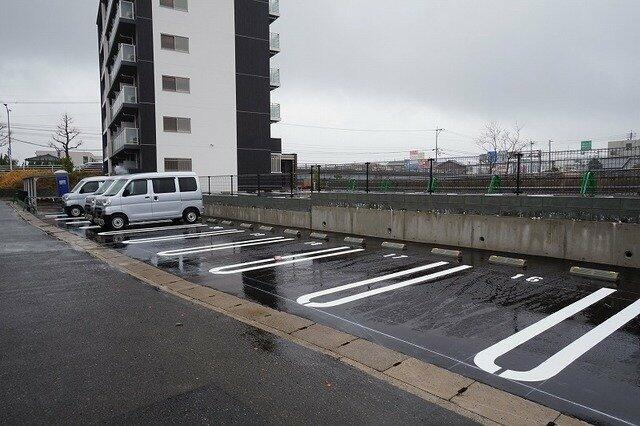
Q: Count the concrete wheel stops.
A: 11